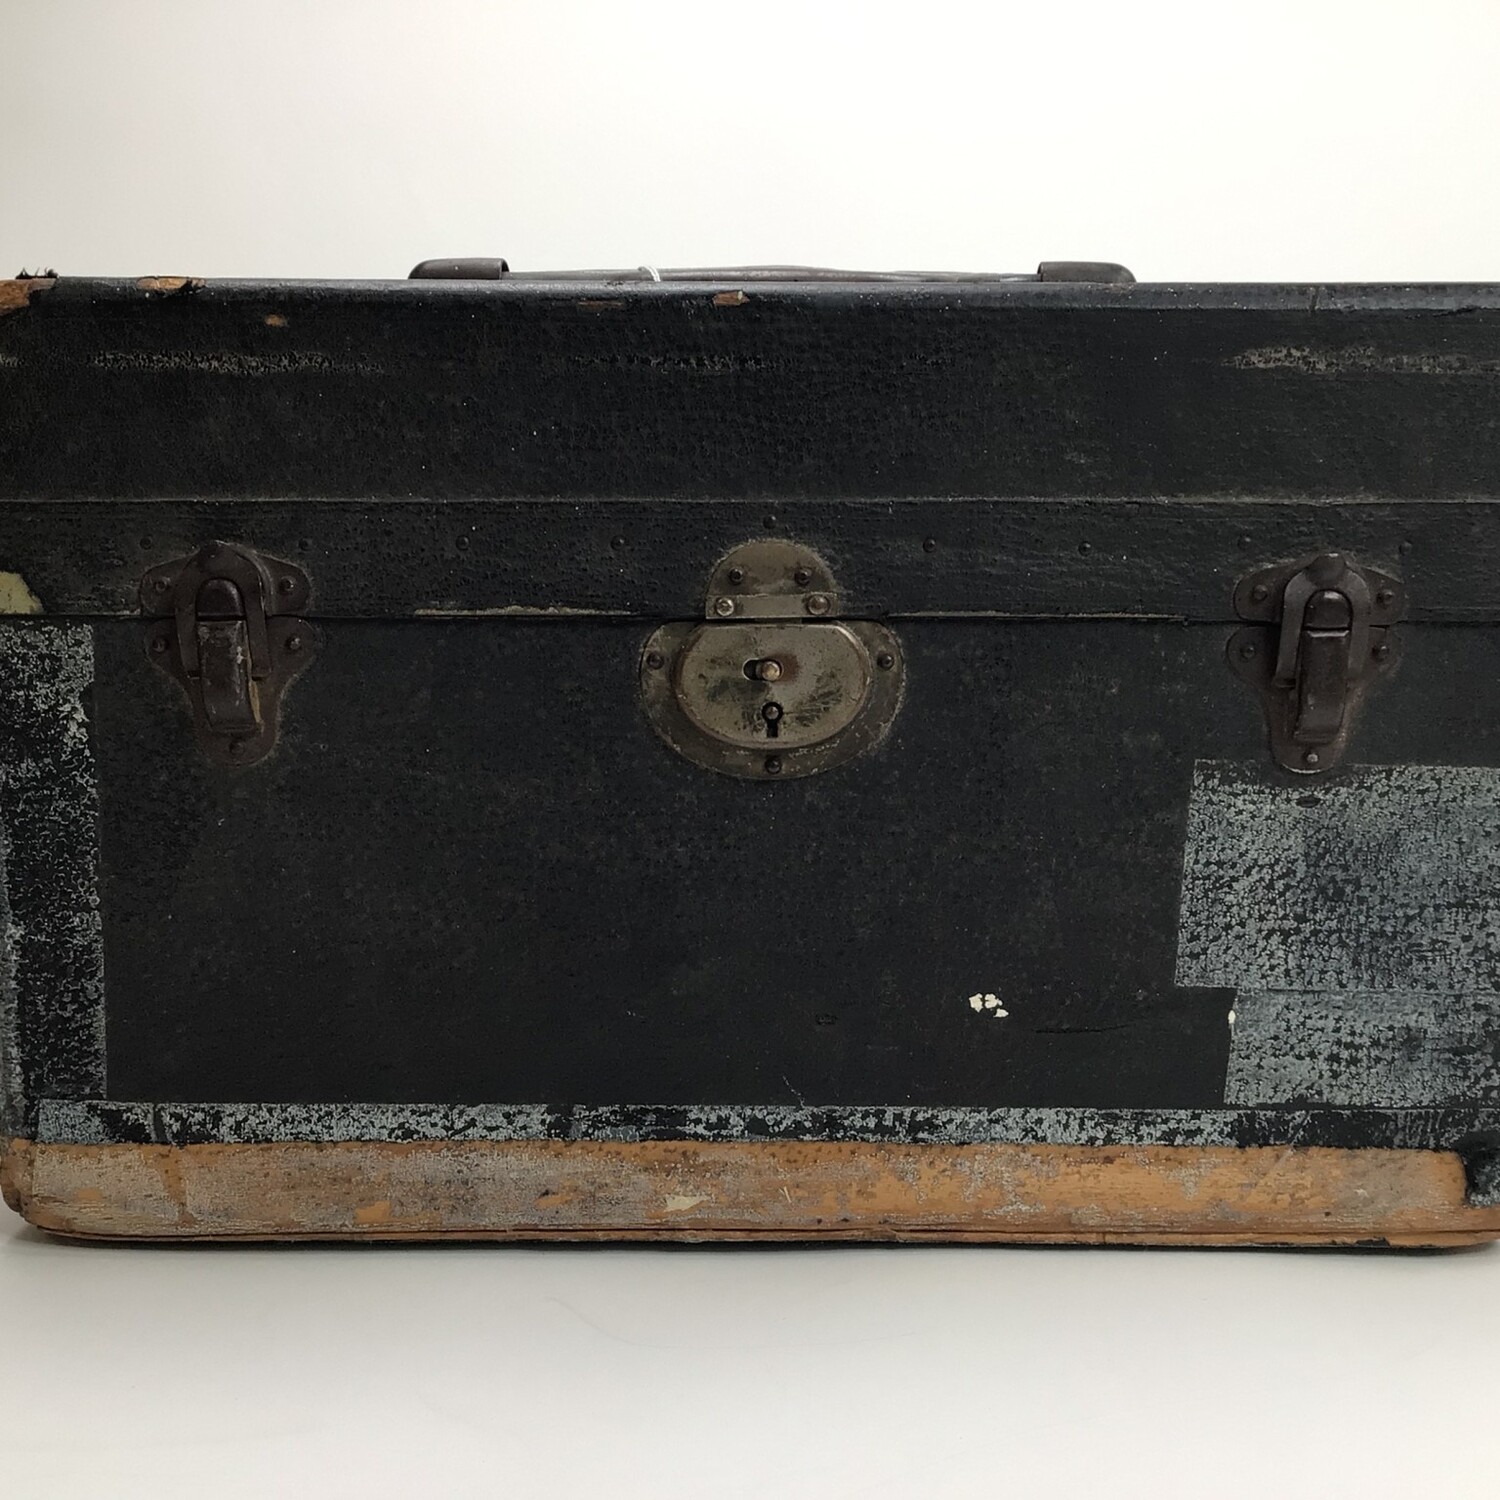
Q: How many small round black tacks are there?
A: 9